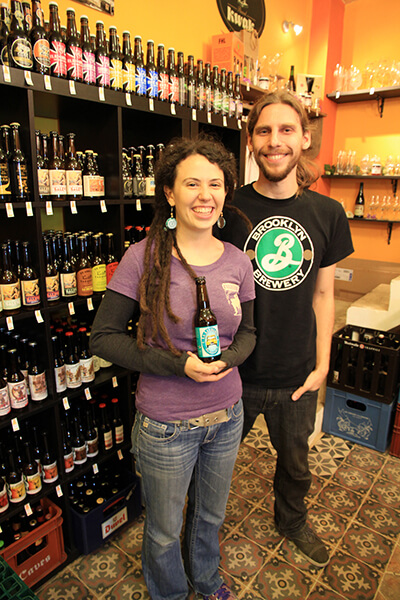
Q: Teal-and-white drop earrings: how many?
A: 2